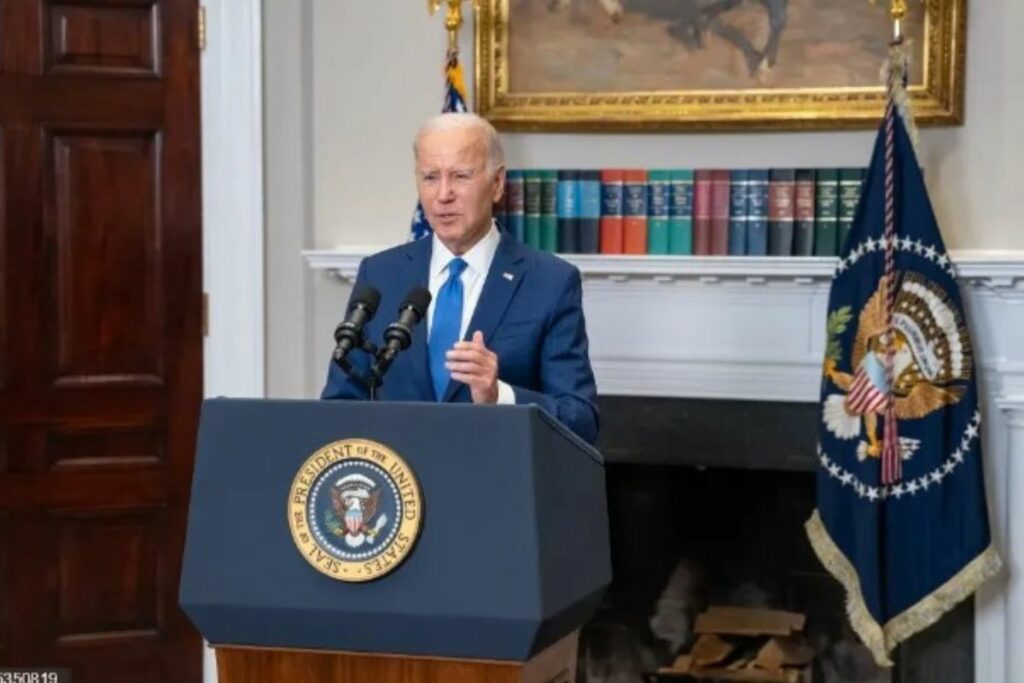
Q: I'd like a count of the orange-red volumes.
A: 2